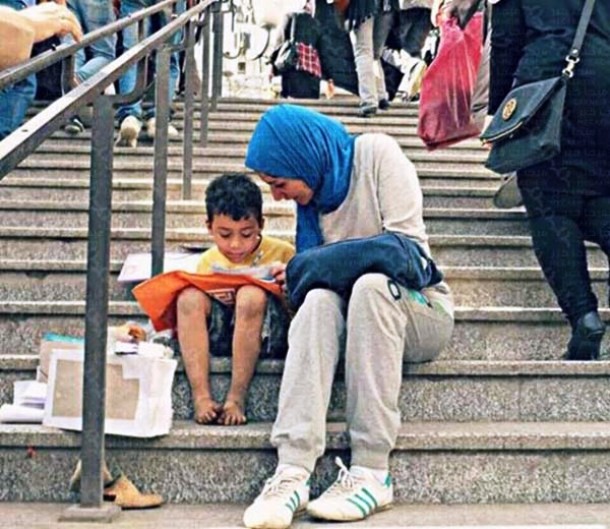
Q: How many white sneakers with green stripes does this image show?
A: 2